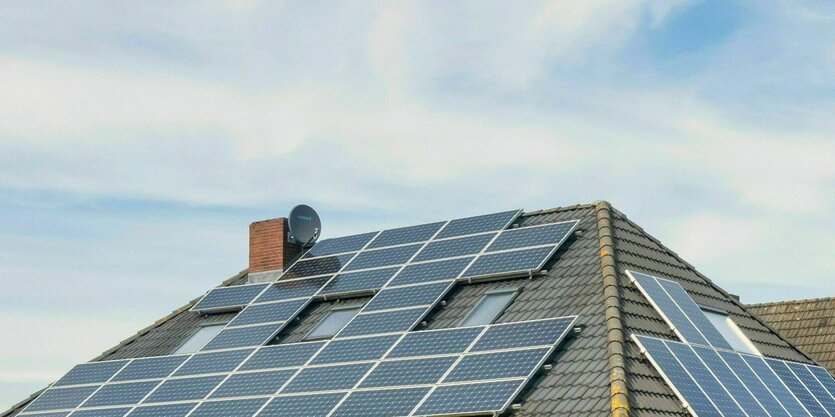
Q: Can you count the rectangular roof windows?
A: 4